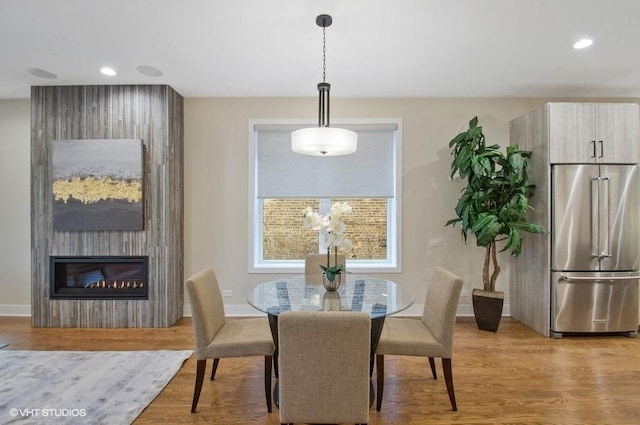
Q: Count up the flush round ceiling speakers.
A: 2